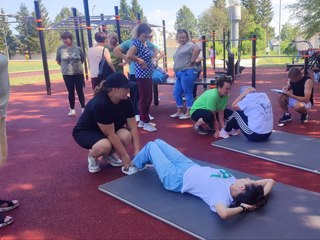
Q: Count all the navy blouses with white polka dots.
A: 1